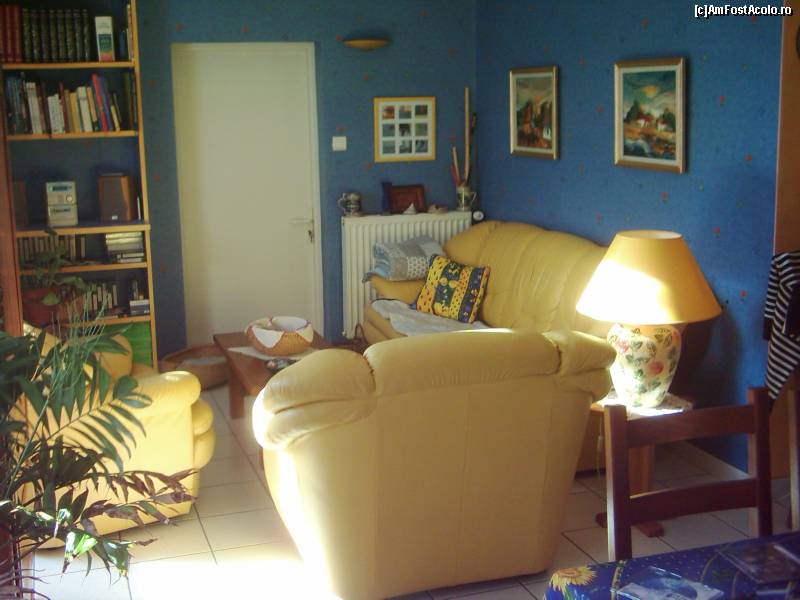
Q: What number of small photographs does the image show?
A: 9